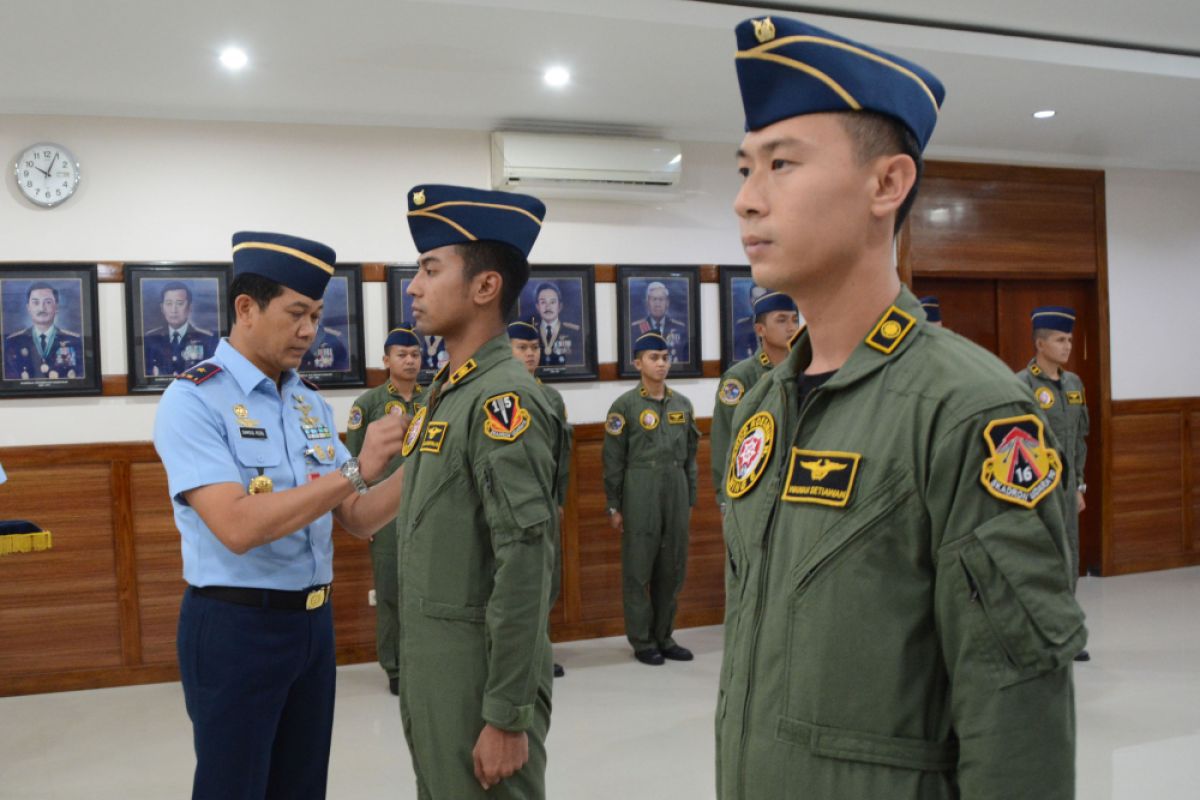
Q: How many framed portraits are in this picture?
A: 7